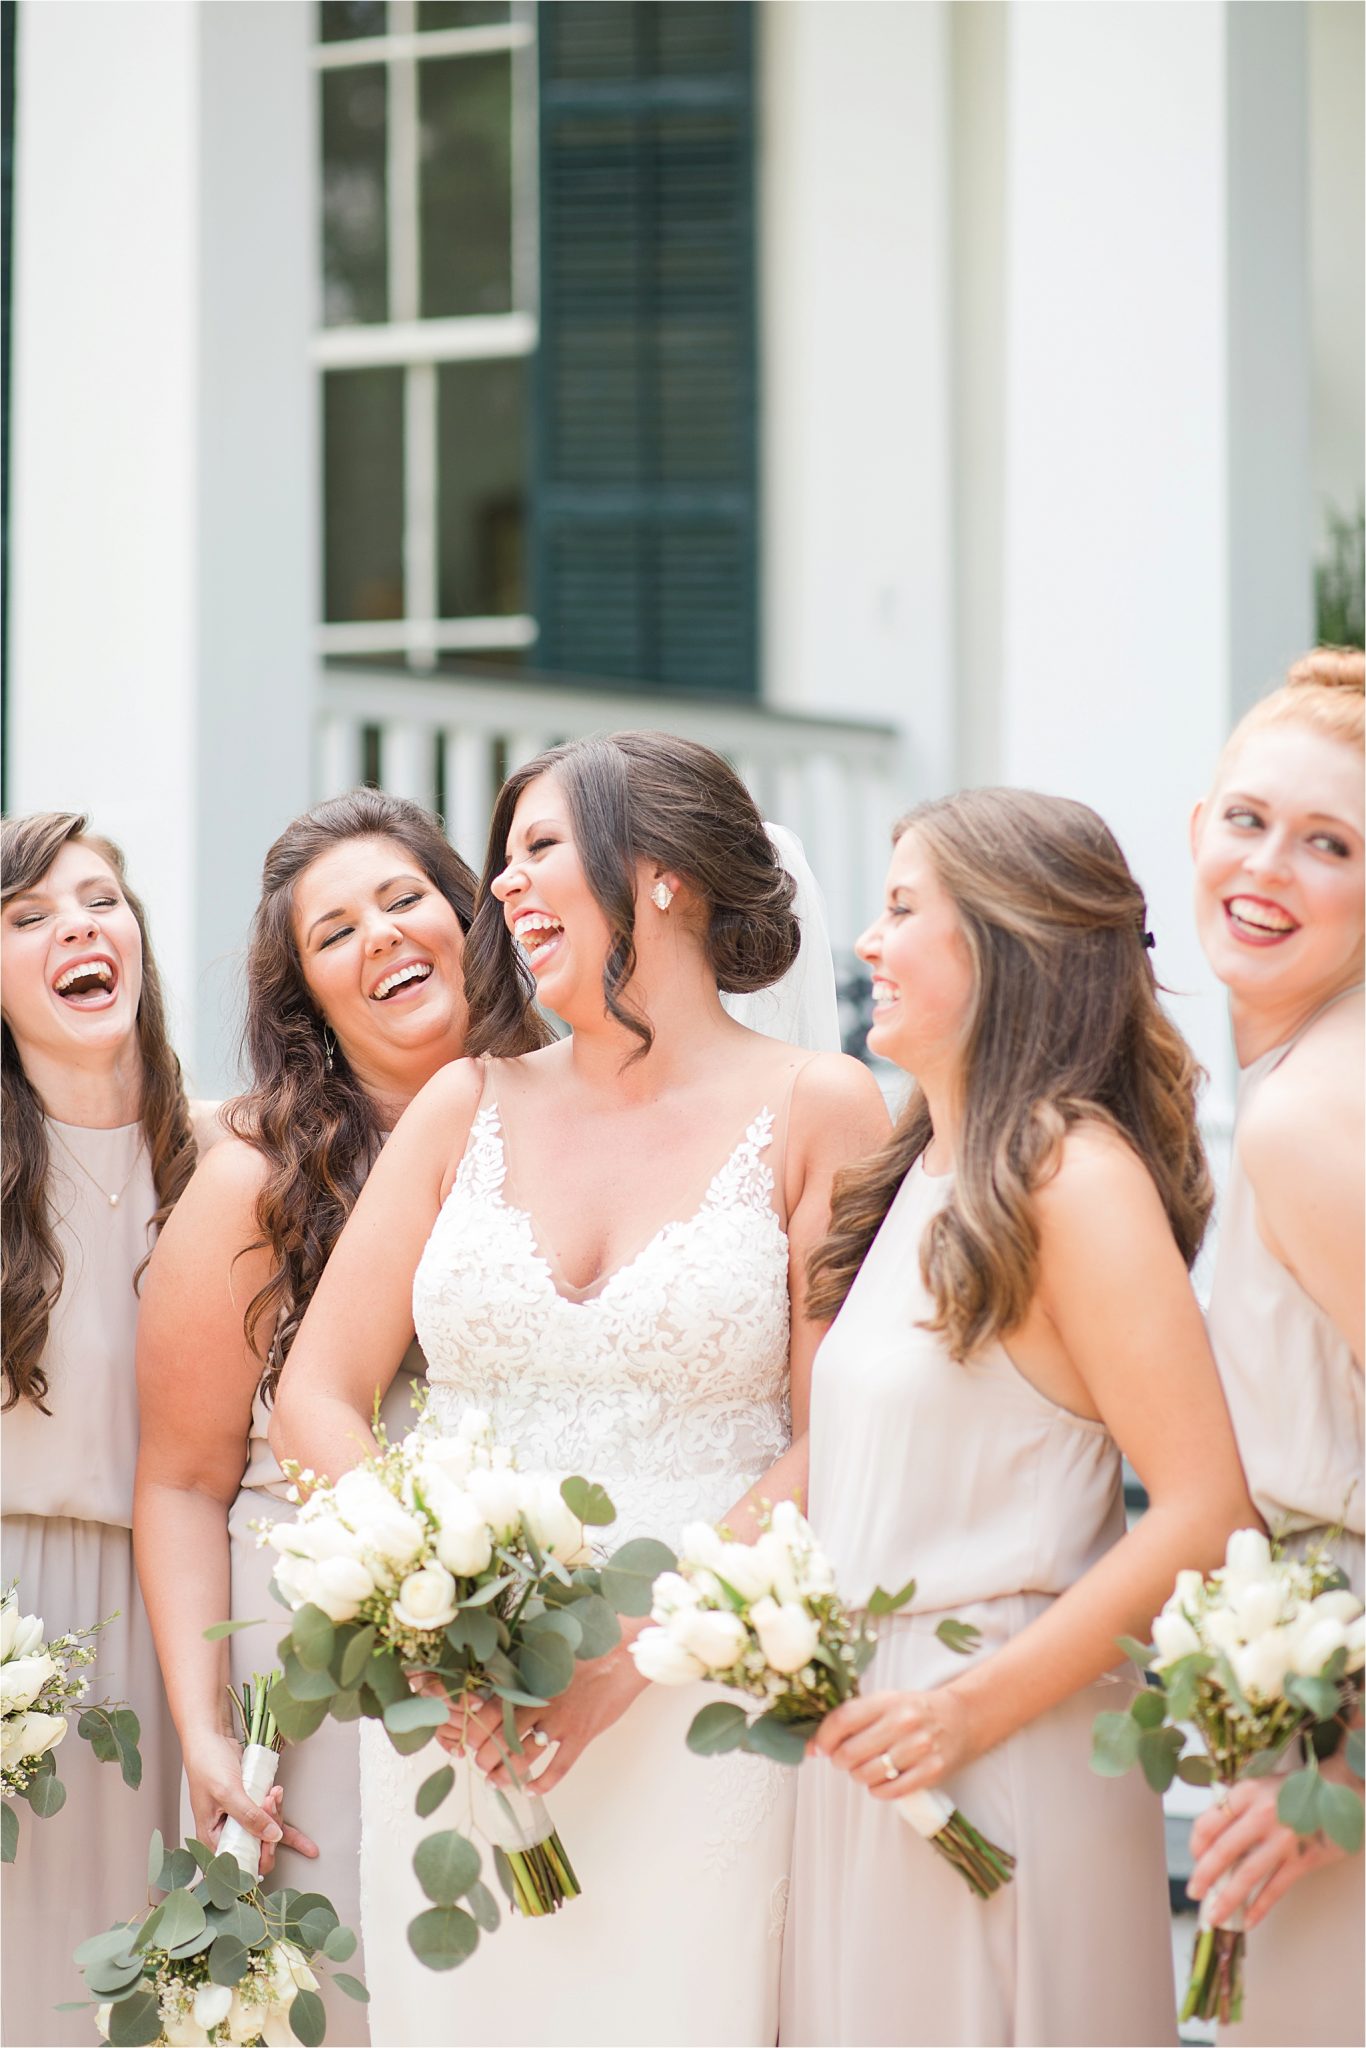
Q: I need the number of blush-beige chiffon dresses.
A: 4